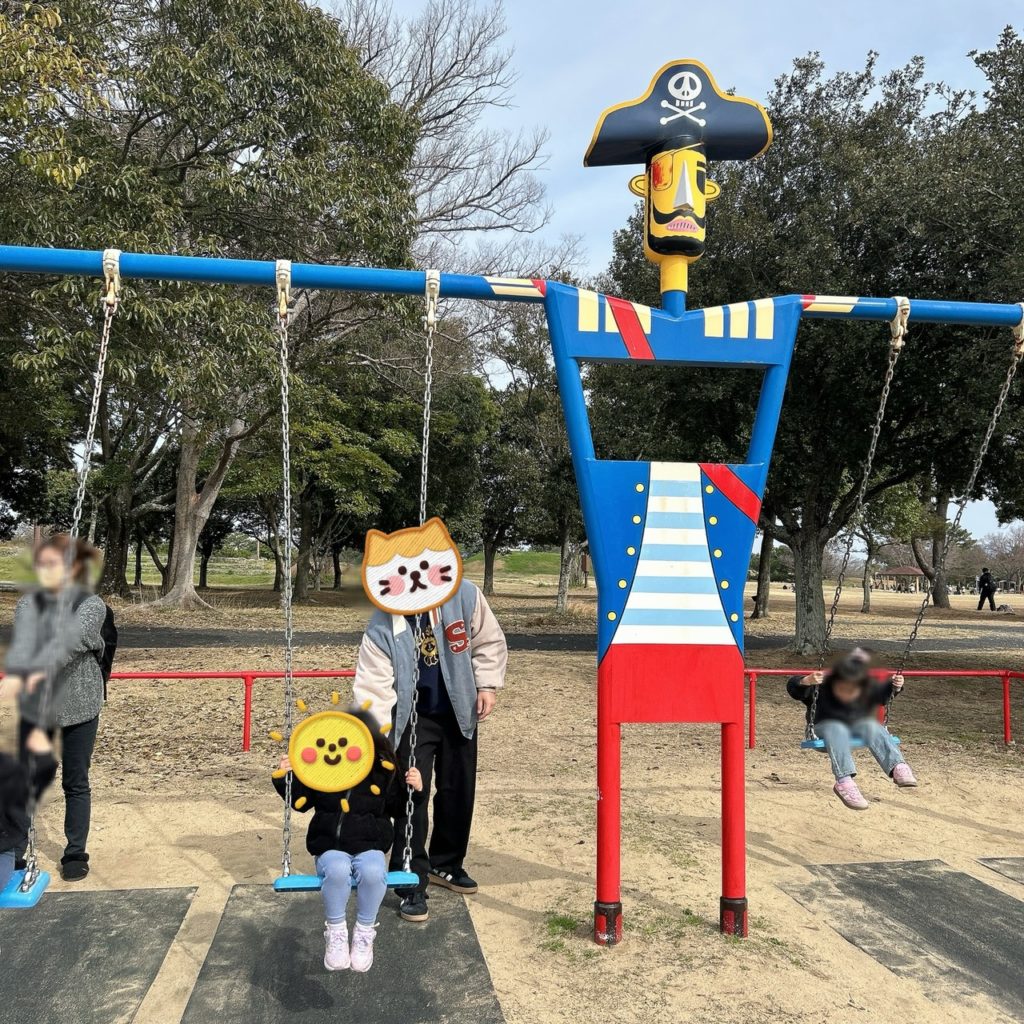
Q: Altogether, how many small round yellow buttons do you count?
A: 10